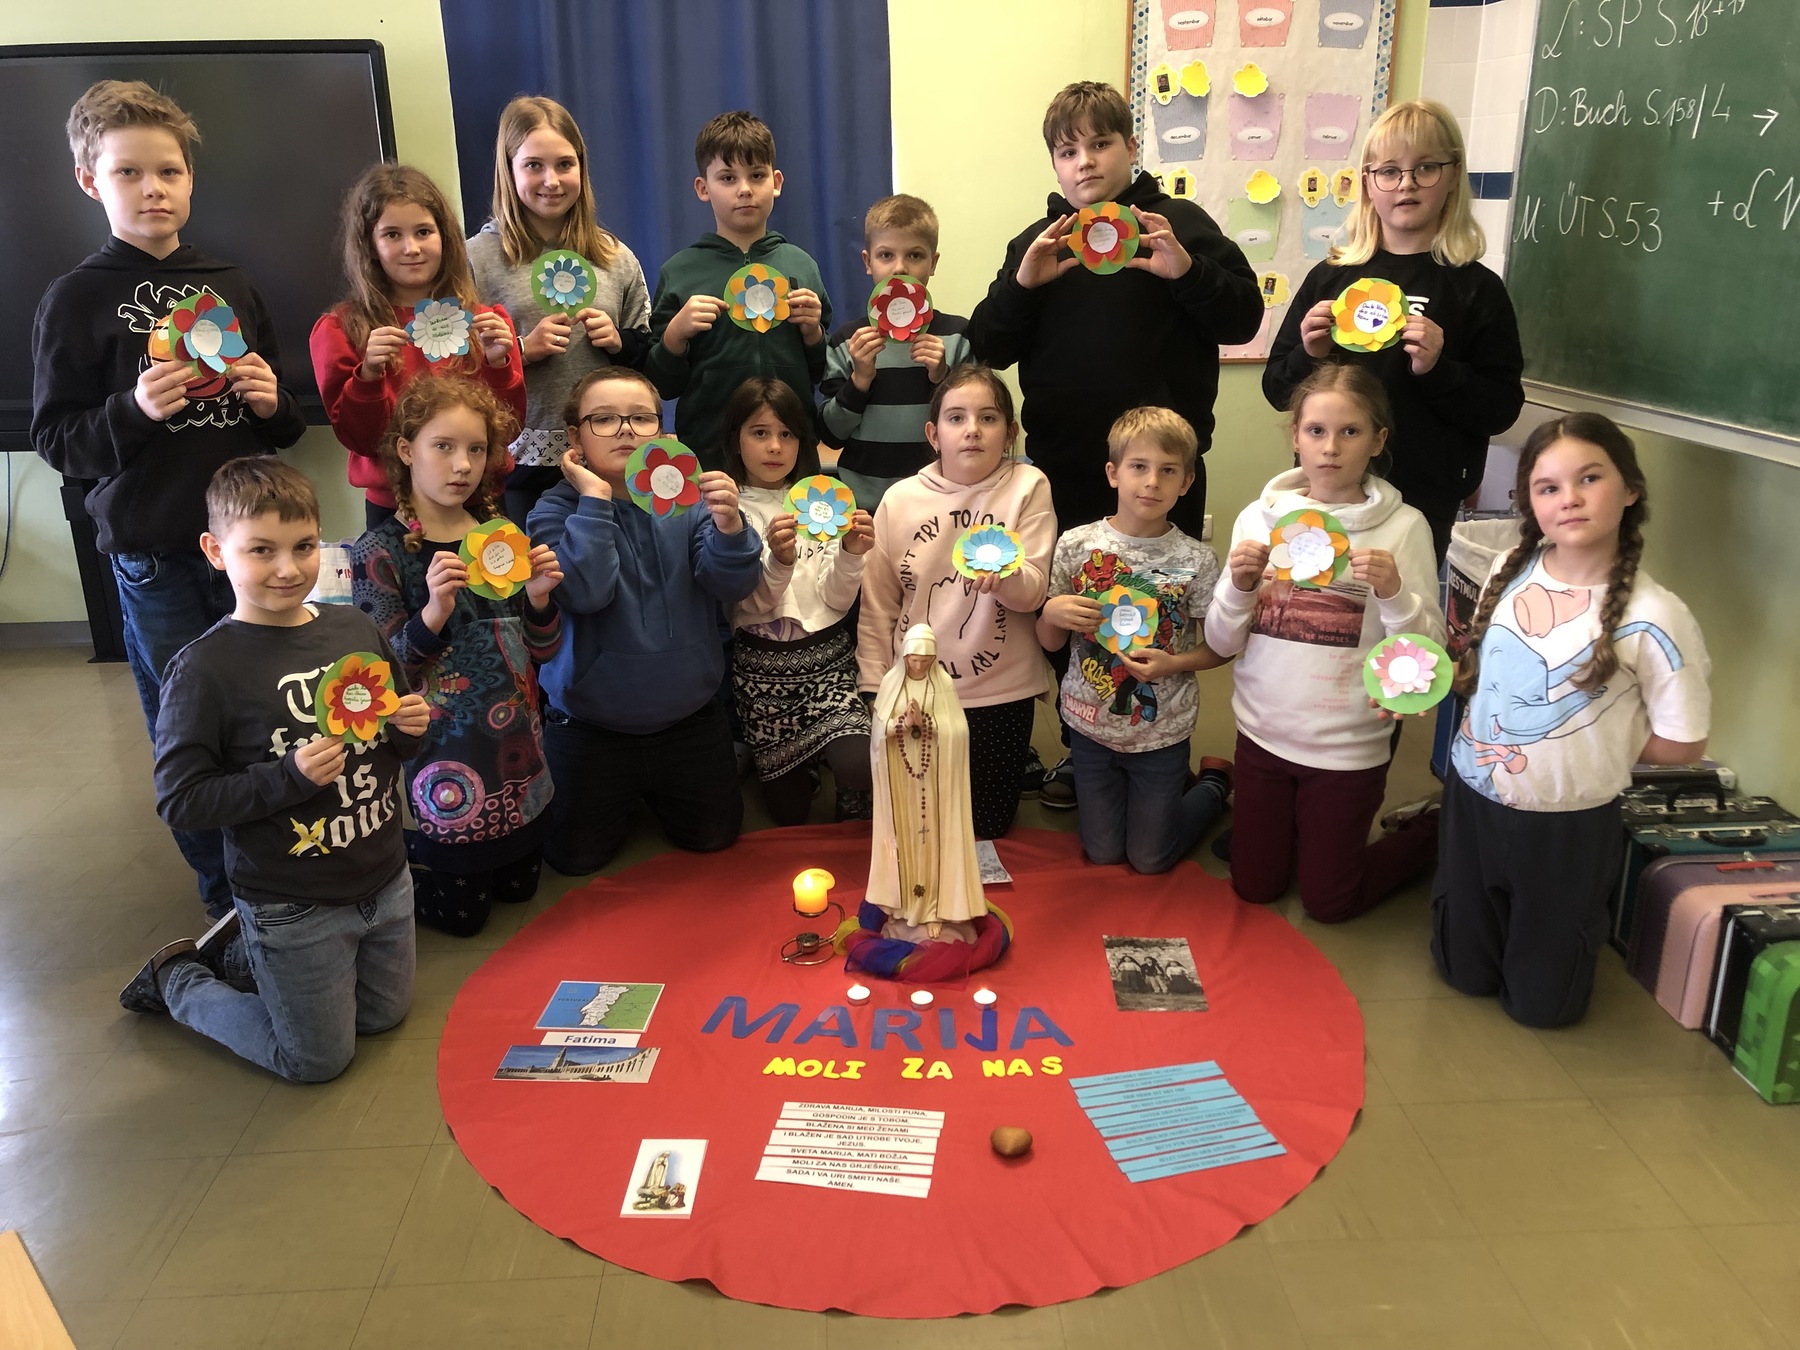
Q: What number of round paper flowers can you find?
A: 15